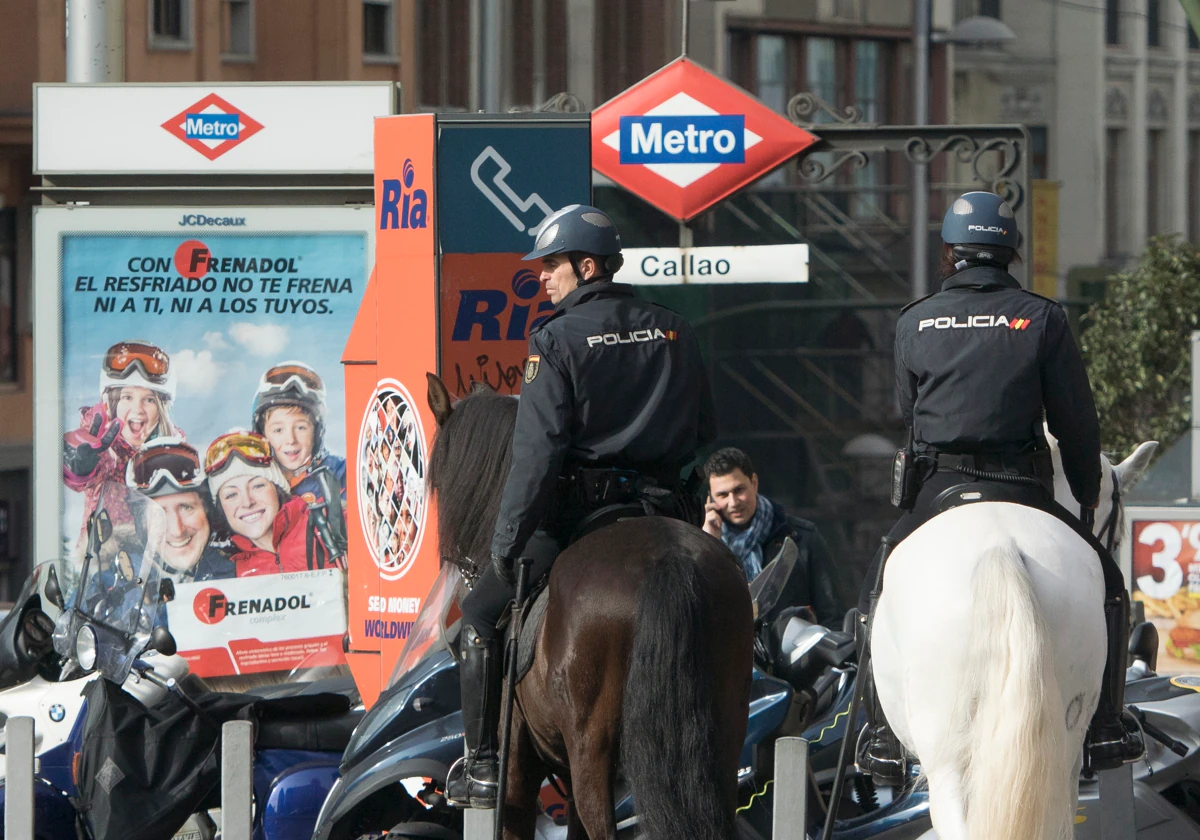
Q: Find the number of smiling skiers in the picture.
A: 4